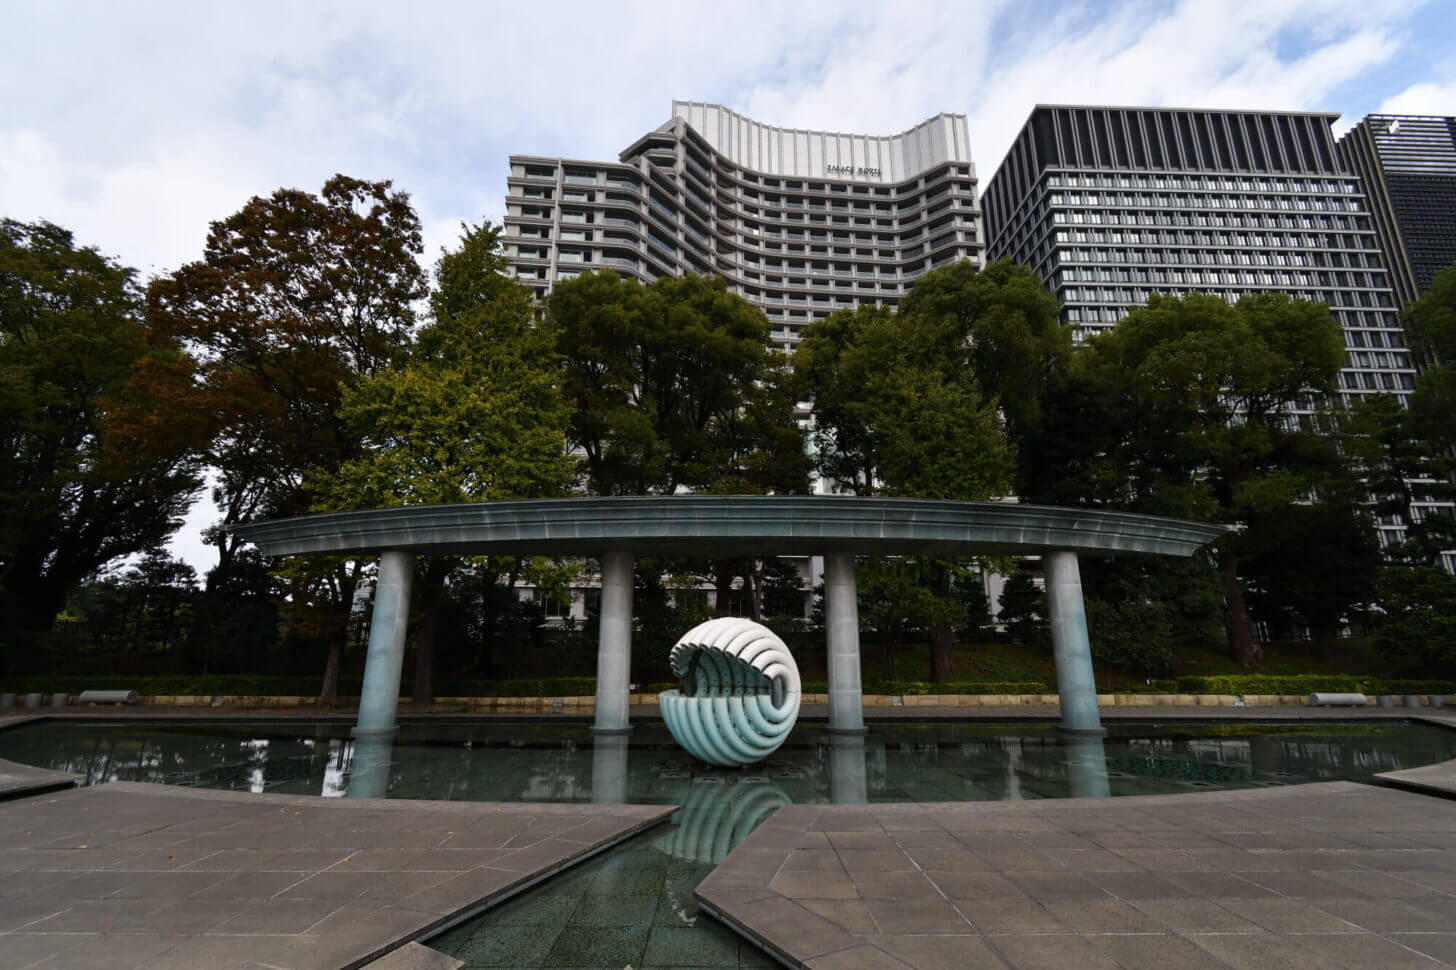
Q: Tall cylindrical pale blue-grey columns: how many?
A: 4